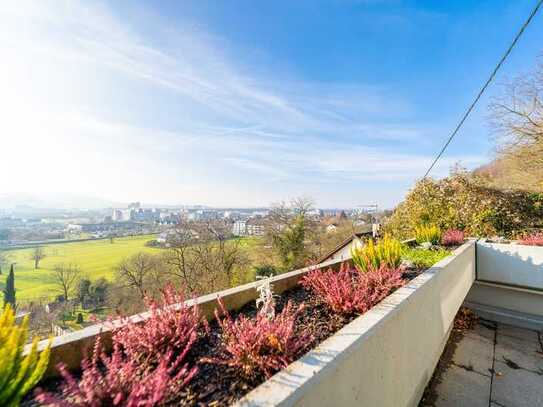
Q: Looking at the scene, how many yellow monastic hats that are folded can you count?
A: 0